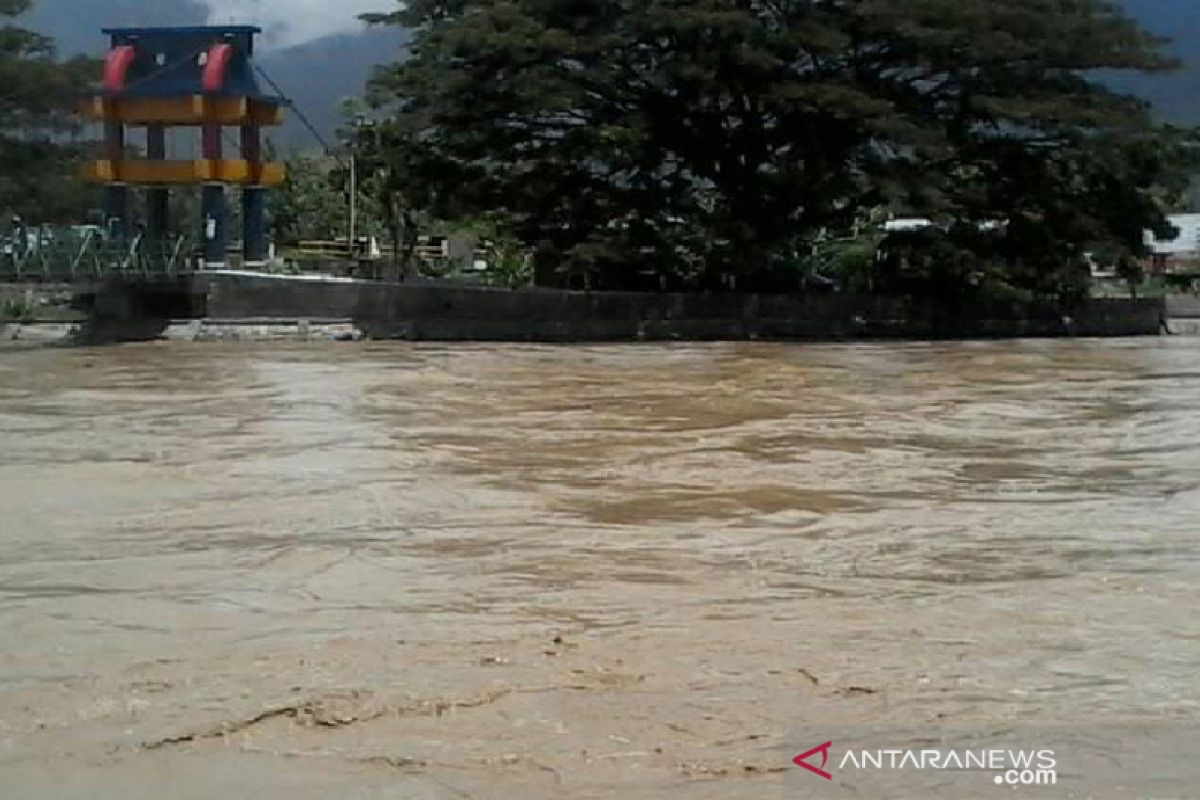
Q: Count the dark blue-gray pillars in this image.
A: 4